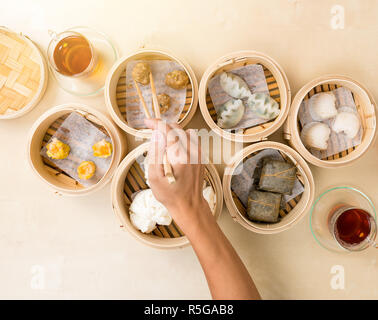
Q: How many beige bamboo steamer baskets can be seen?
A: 6